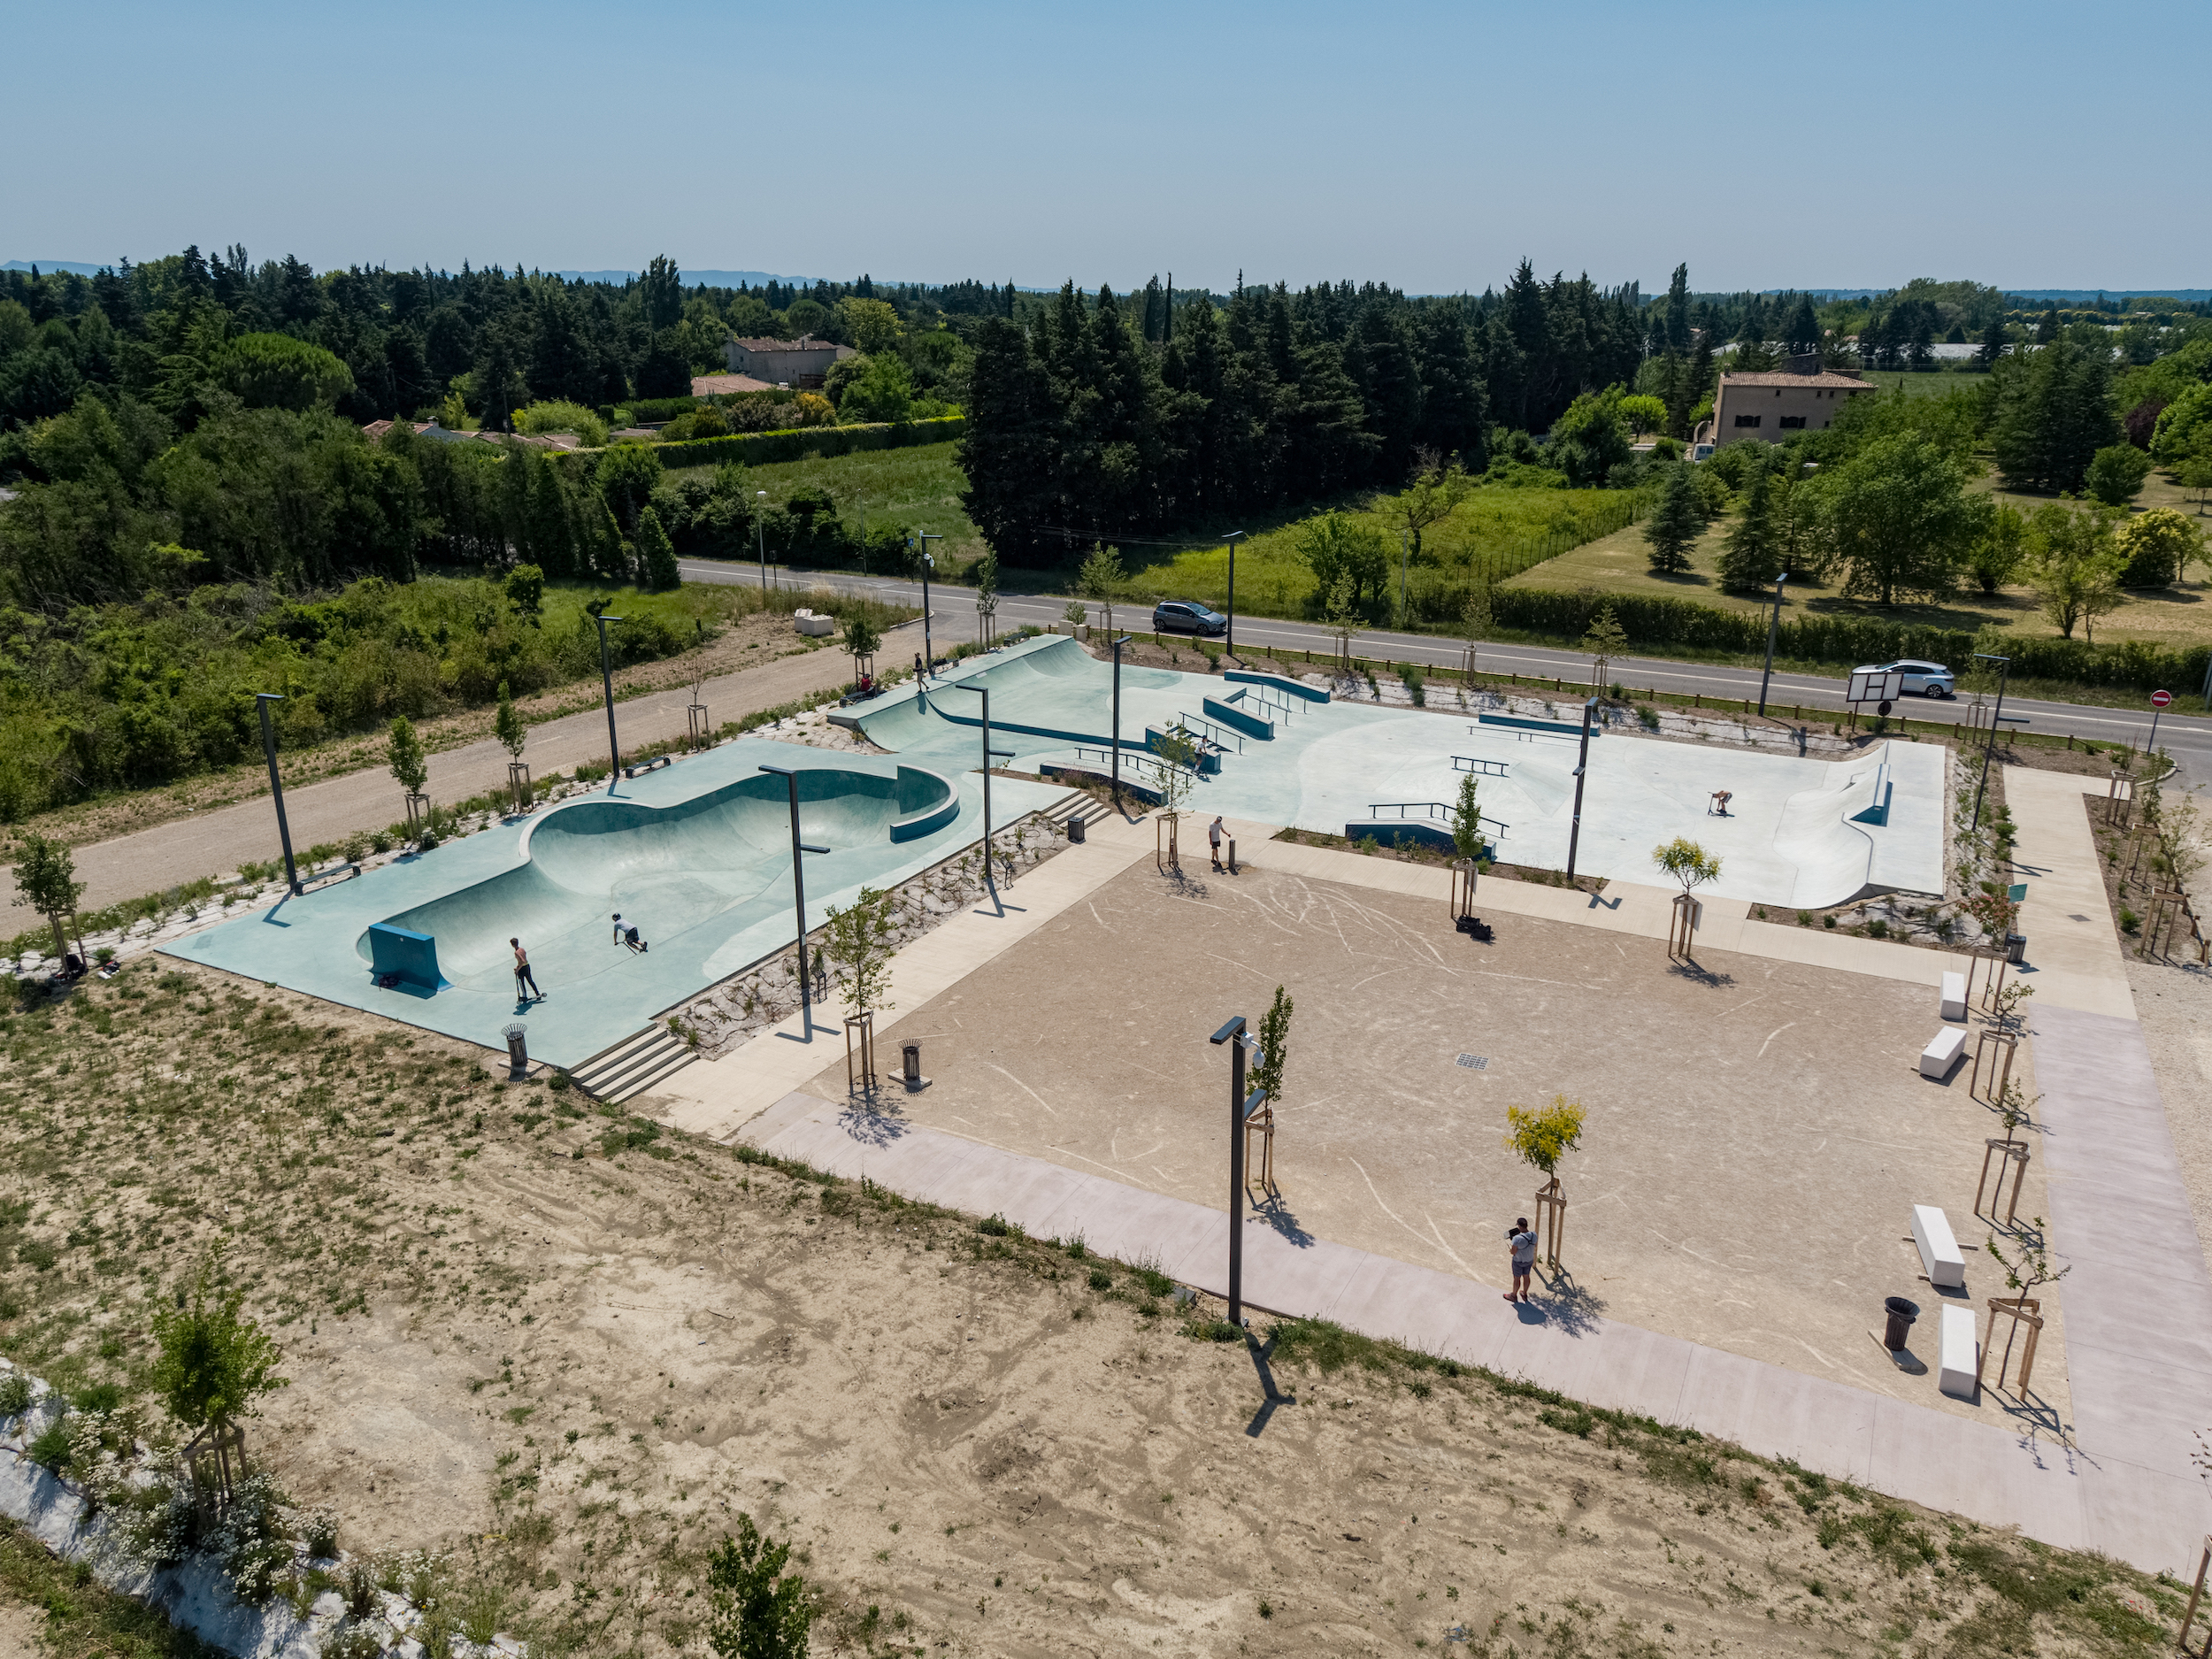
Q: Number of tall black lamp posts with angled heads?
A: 11